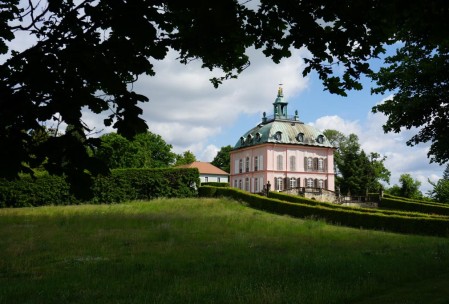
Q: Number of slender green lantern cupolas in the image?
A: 1